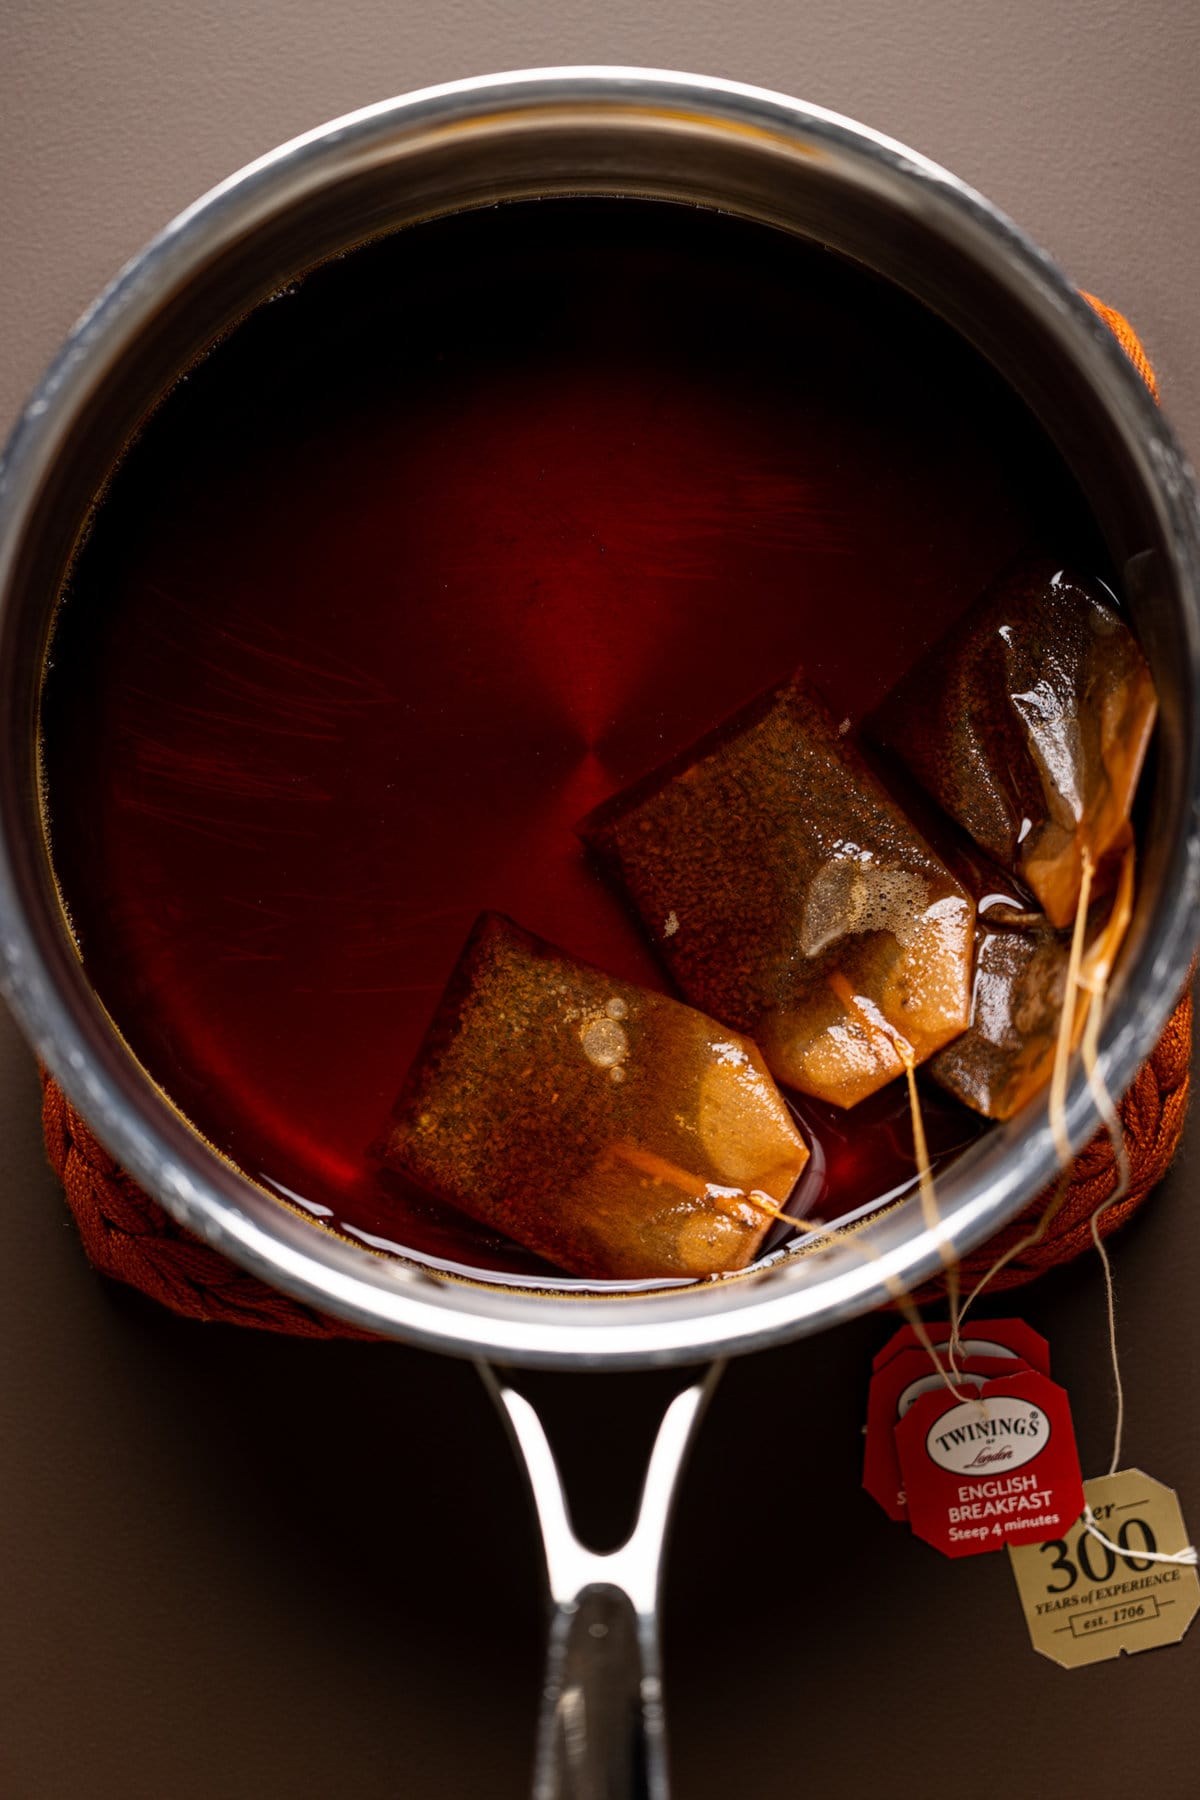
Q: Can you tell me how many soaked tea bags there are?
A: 4